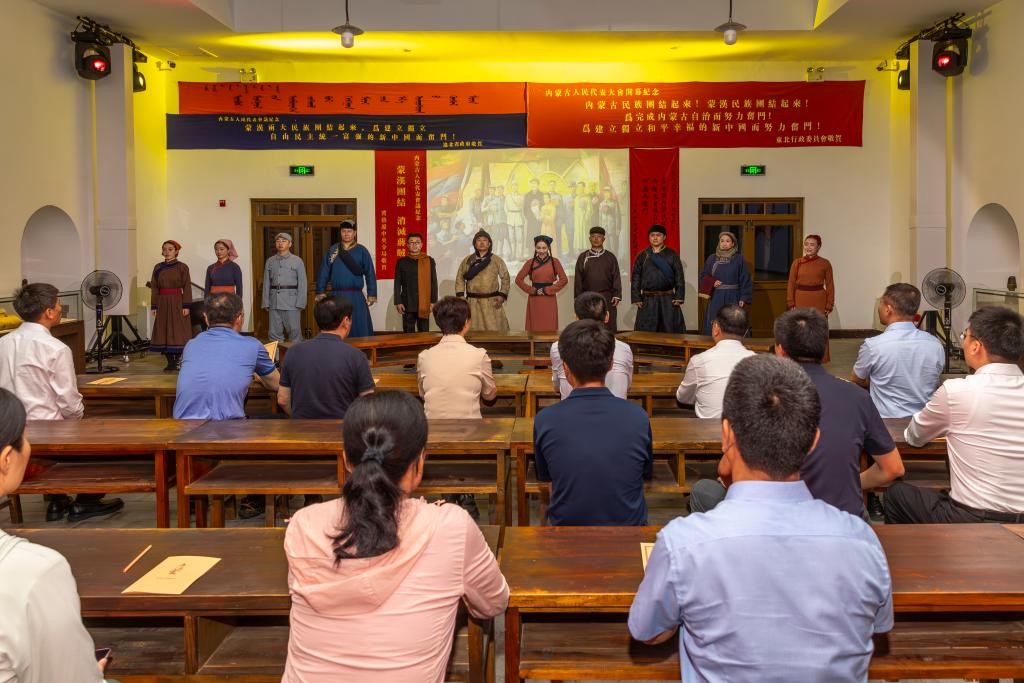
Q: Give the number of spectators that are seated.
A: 13